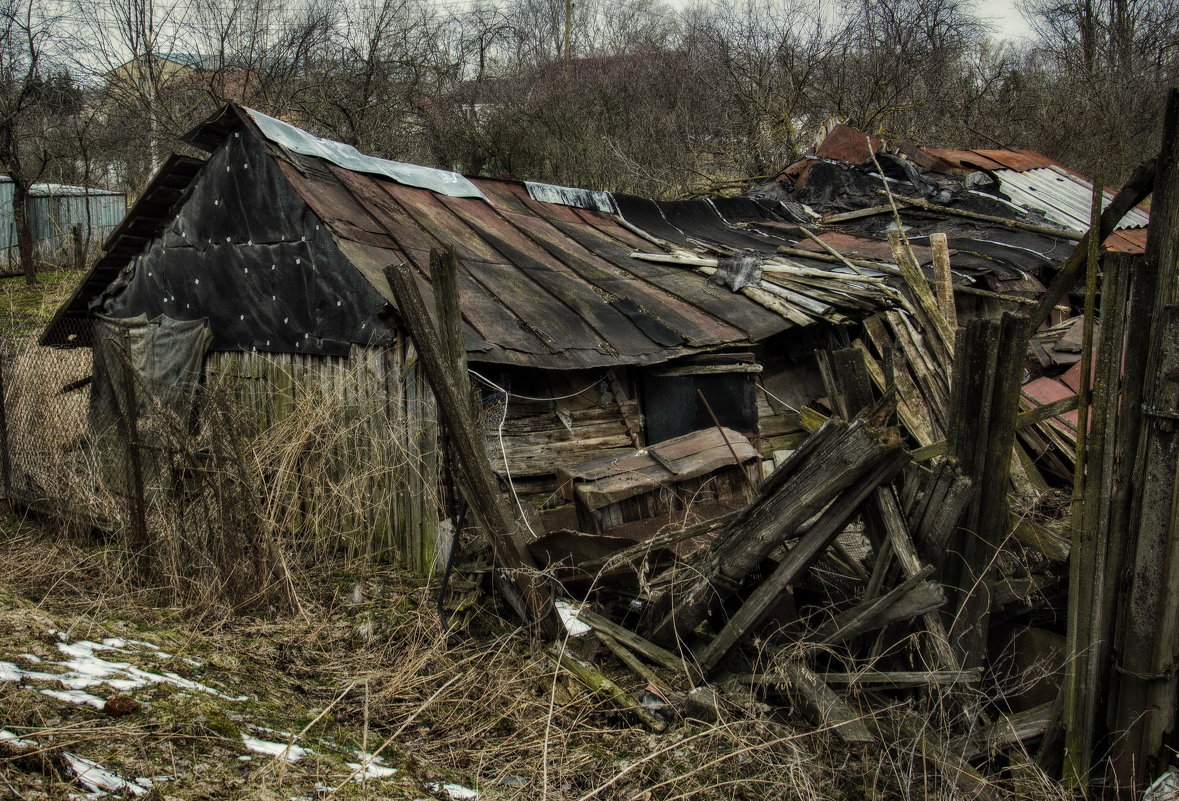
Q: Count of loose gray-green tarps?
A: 1